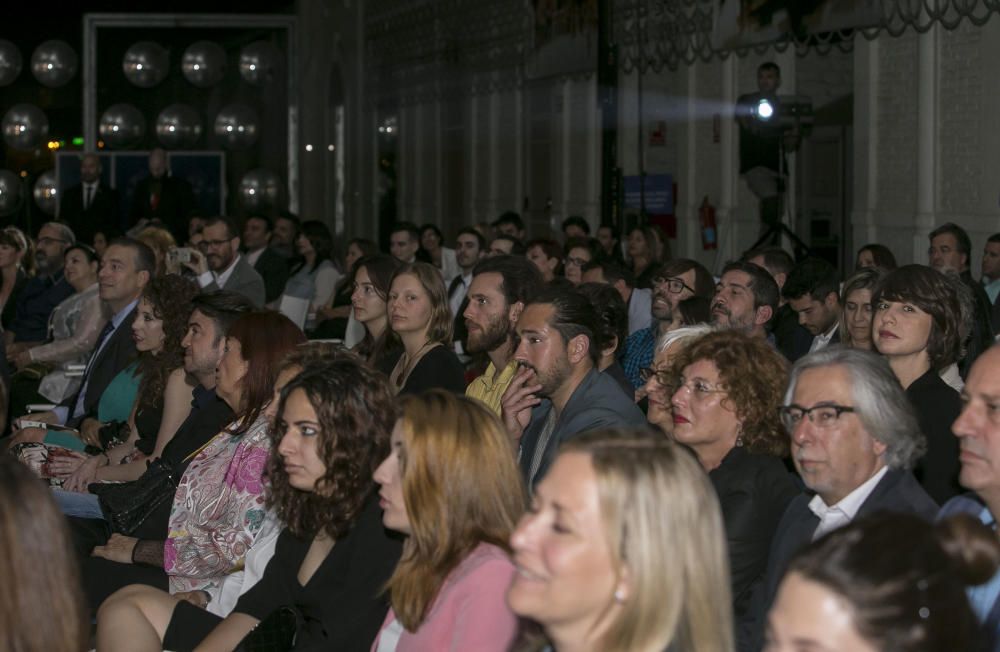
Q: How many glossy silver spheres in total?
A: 12